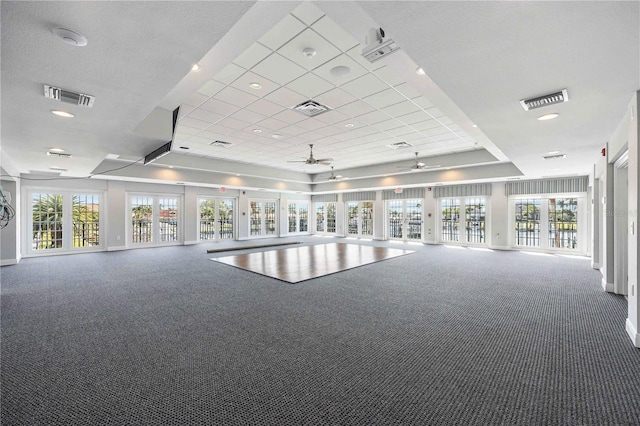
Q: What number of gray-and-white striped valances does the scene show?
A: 5